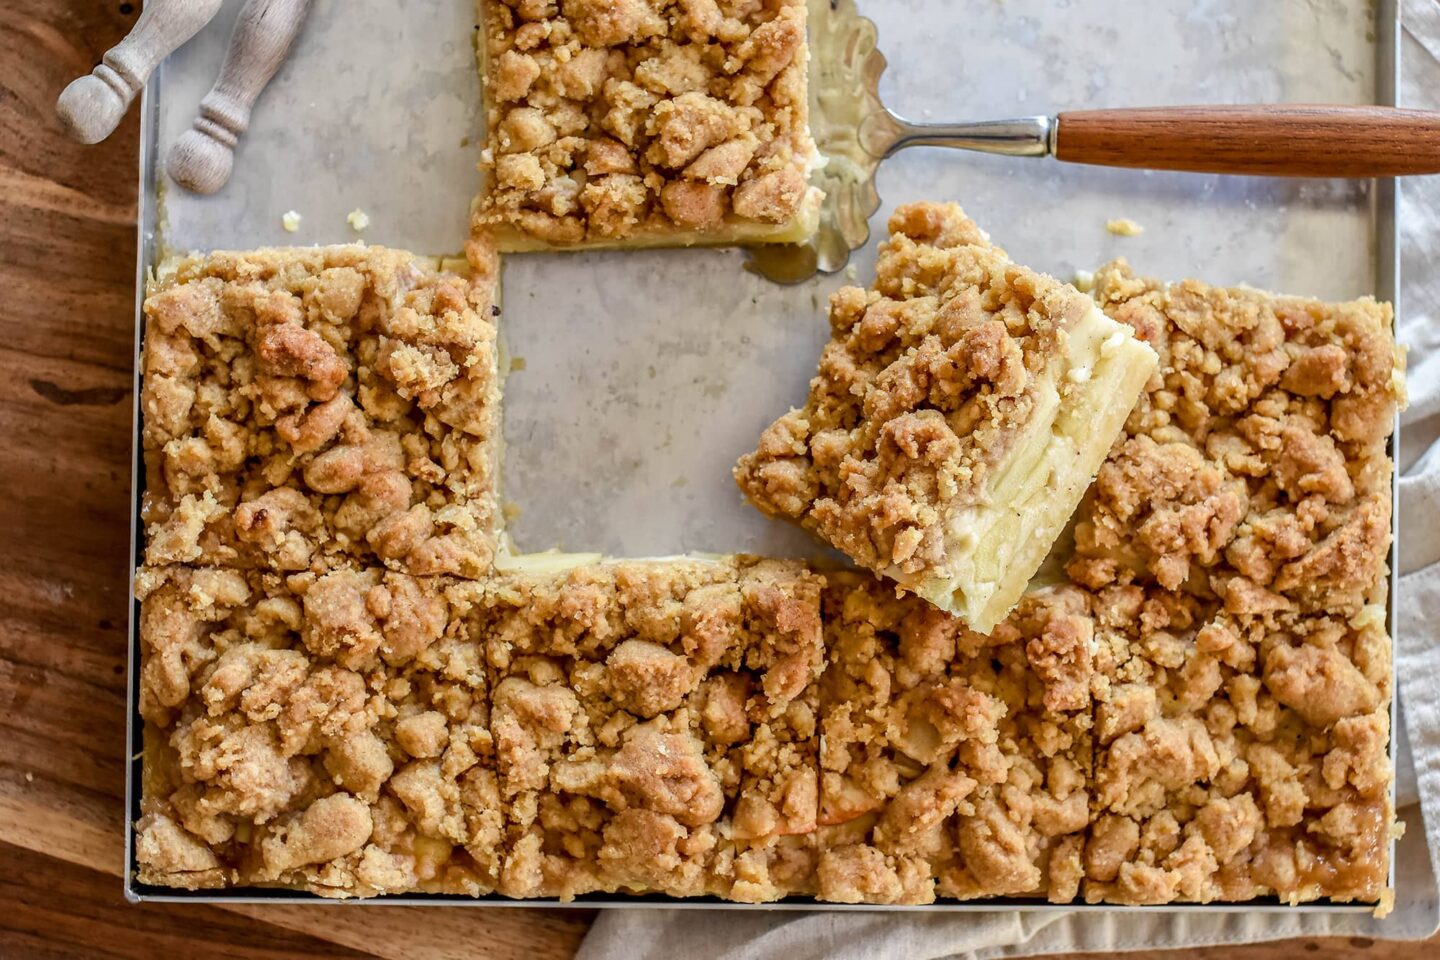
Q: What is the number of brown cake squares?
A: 8